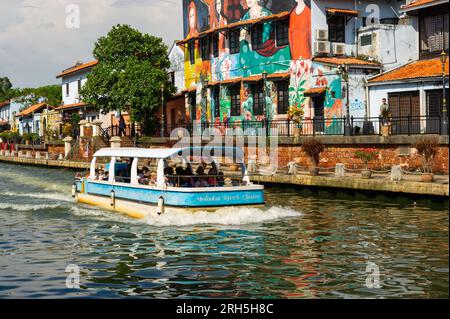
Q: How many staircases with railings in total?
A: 1